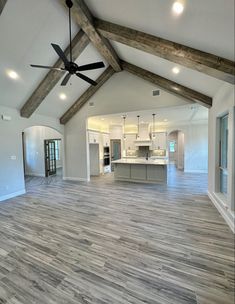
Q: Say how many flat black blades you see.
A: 5